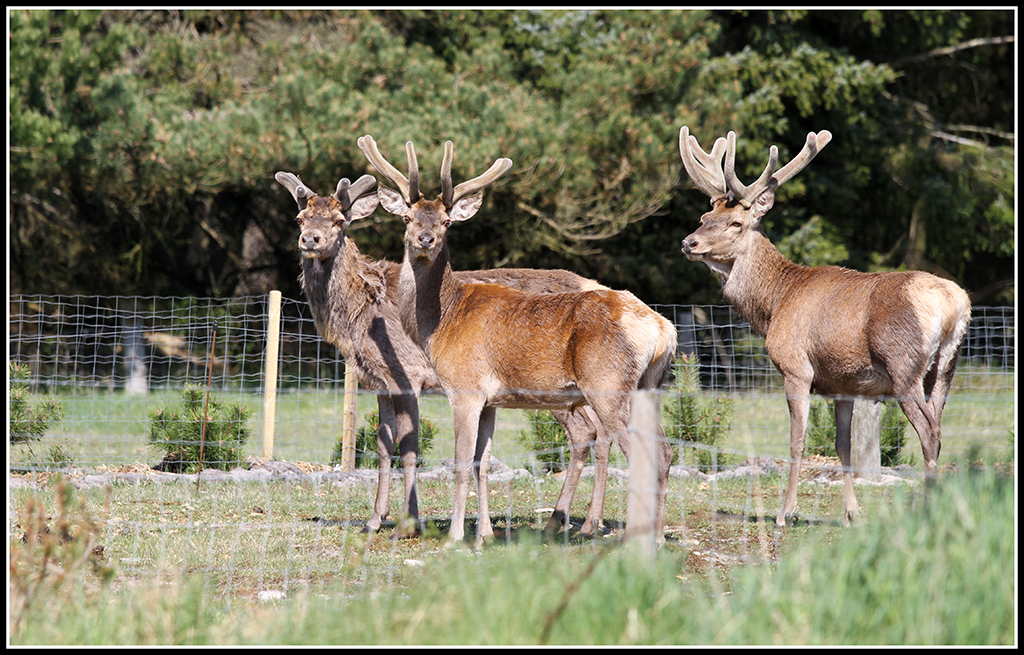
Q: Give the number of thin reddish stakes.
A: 1